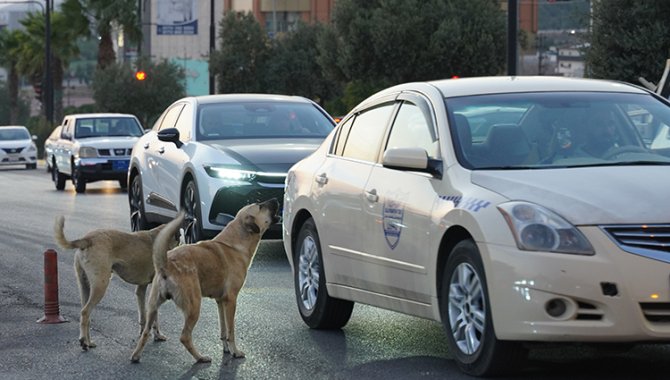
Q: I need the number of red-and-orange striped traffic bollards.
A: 1